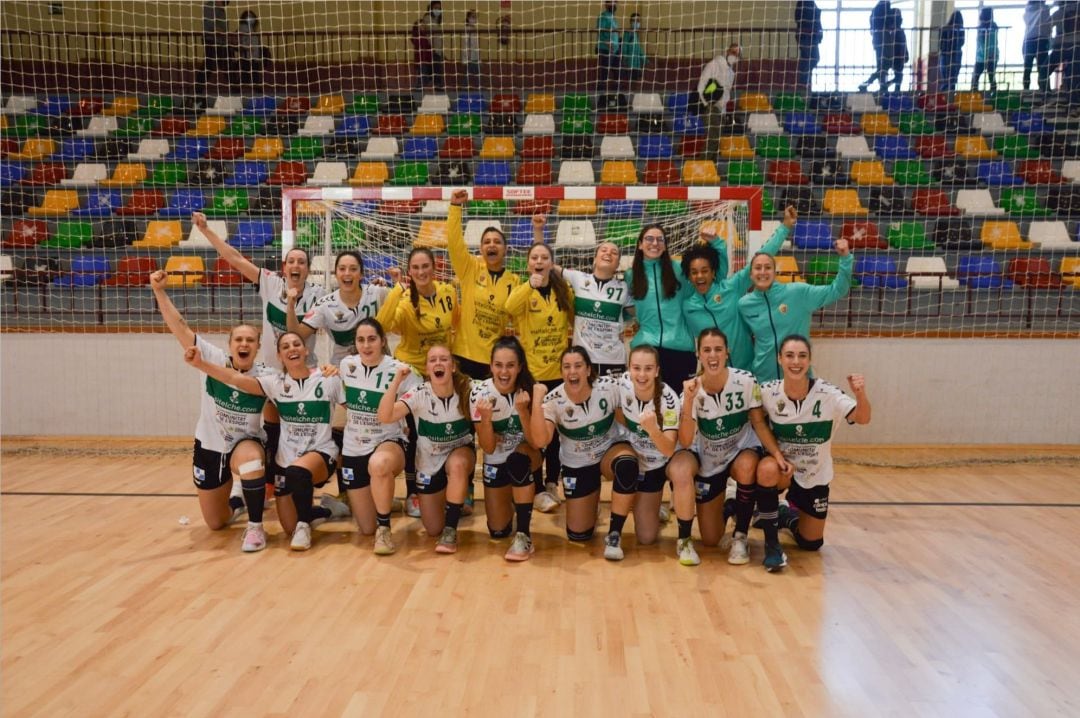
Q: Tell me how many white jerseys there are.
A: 12